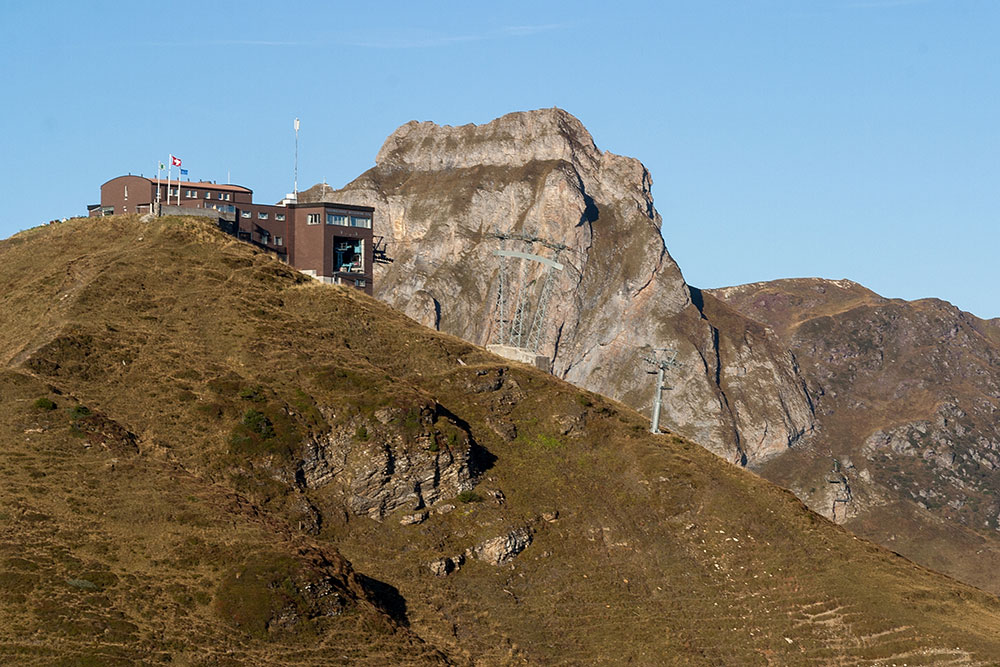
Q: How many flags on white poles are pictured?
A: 3